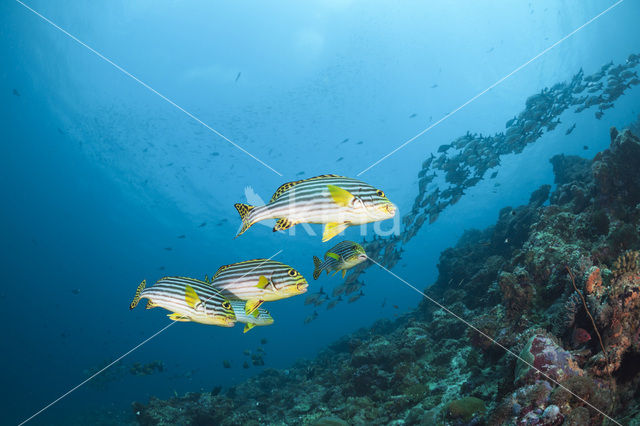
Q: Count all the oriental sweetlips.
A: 5